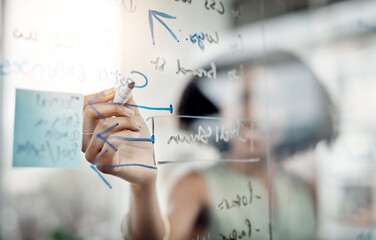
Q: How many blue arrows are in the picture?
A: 4